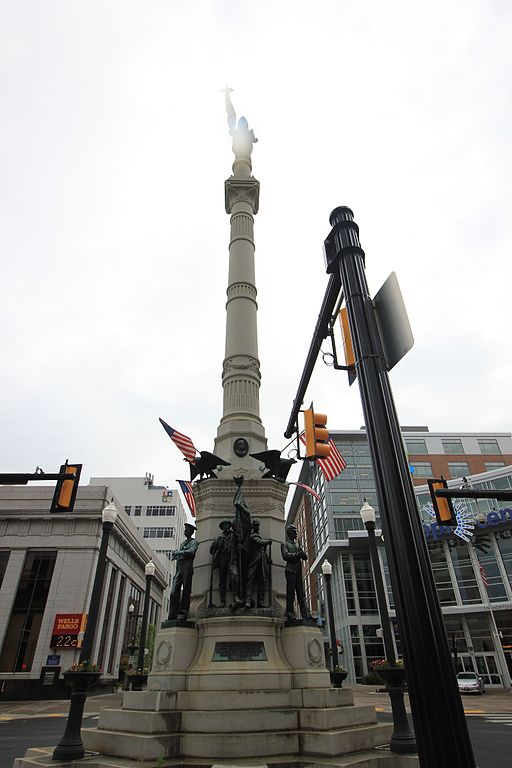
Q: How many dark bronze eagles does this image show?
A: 2